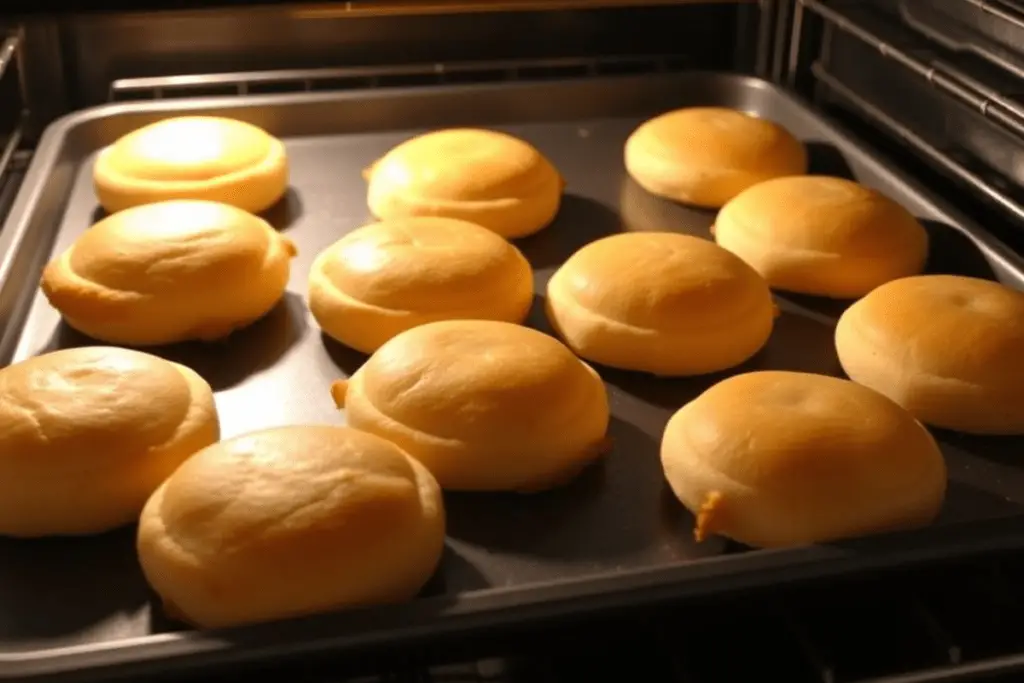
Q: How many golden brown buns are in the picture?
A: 12